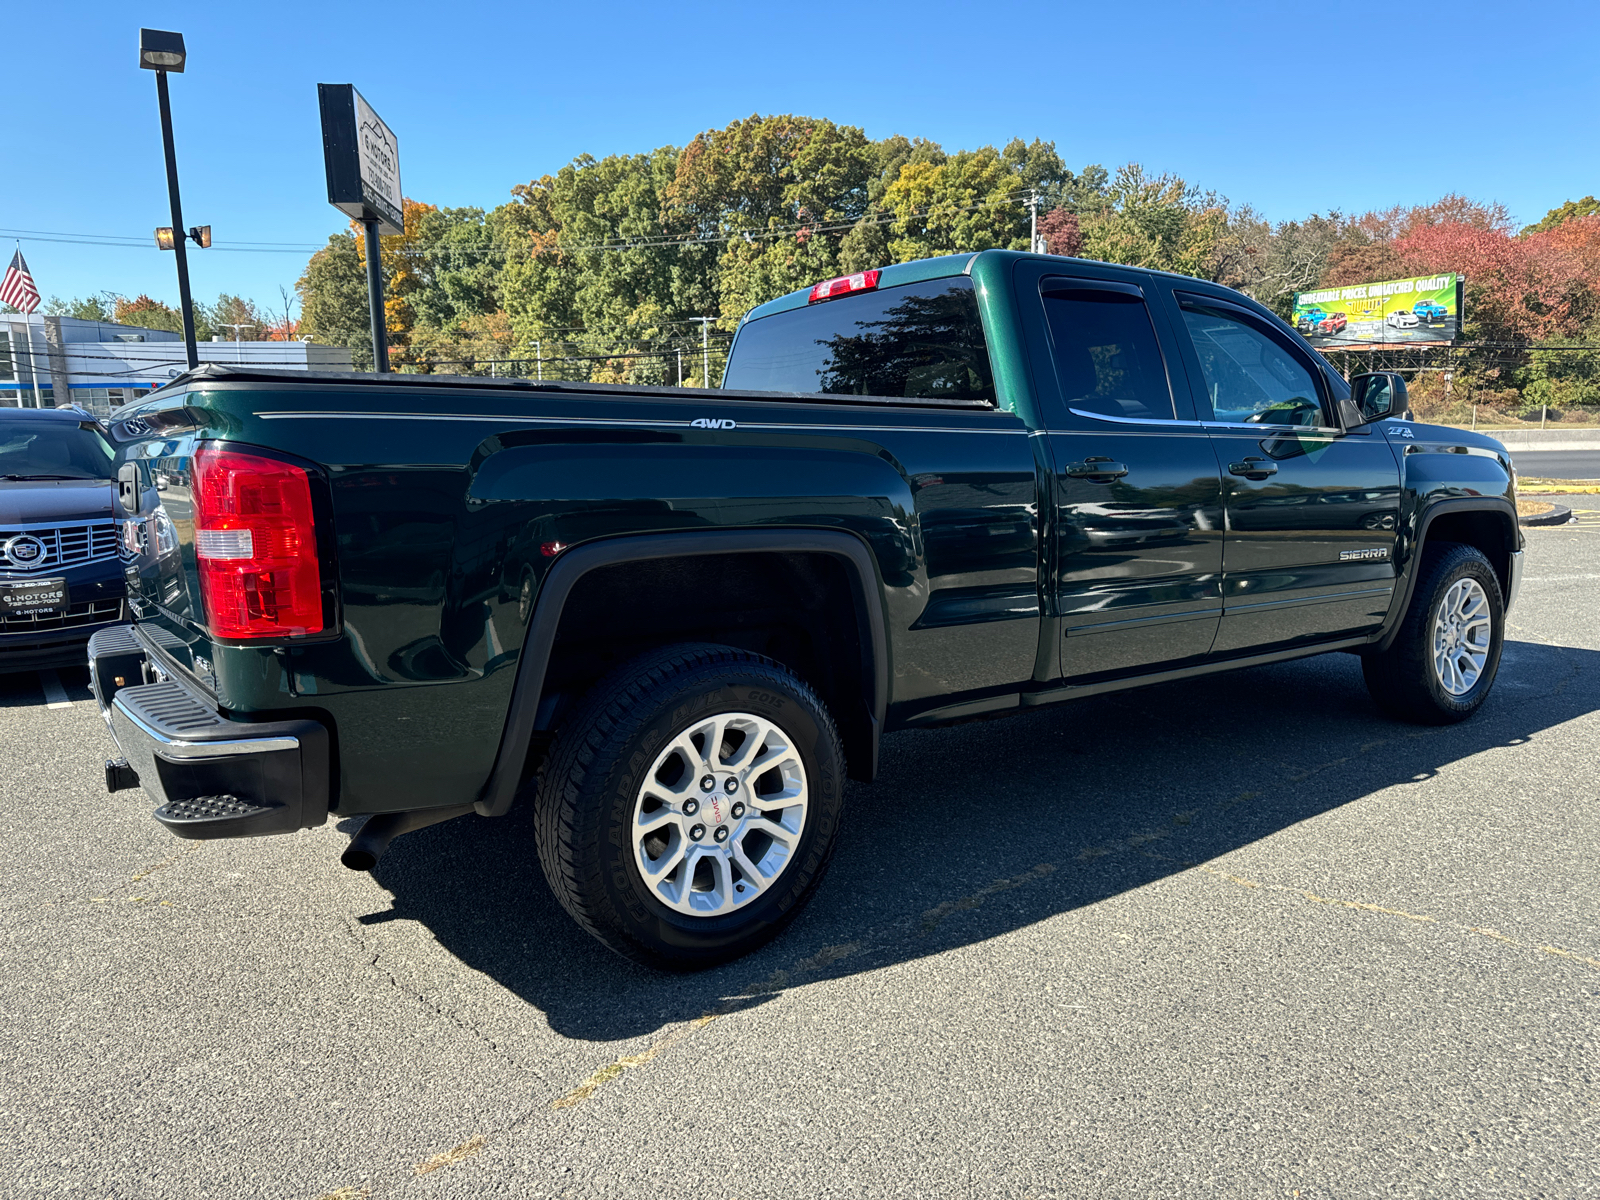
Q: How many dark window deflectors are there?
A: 2